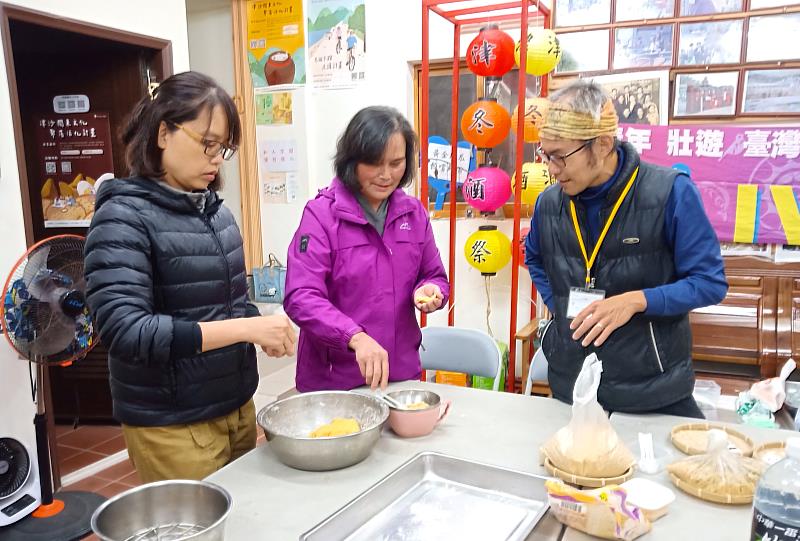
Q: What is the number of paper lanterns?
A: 8